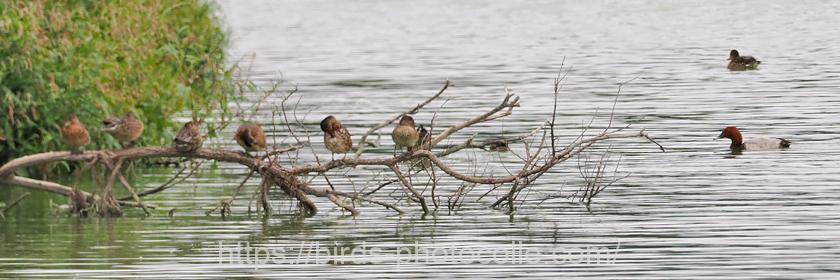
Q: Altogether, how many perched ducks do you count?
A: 6